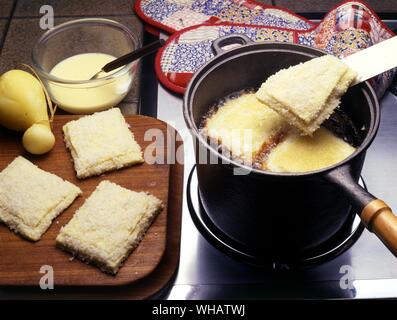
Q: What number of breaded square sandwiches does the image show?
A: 6